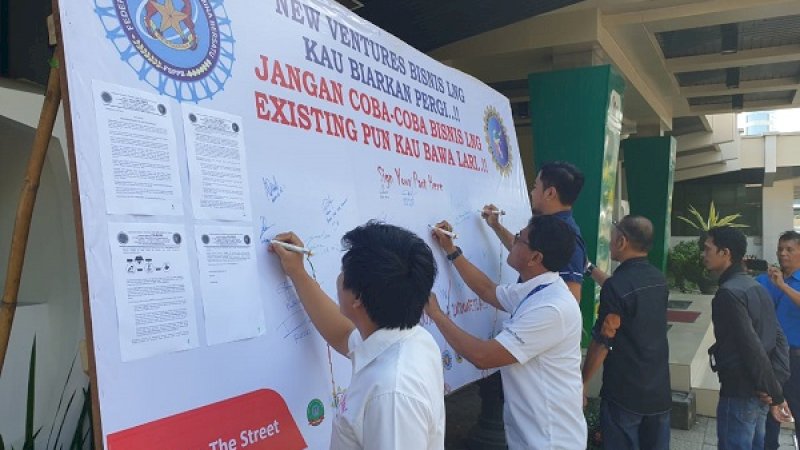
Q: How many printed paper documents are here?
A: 4